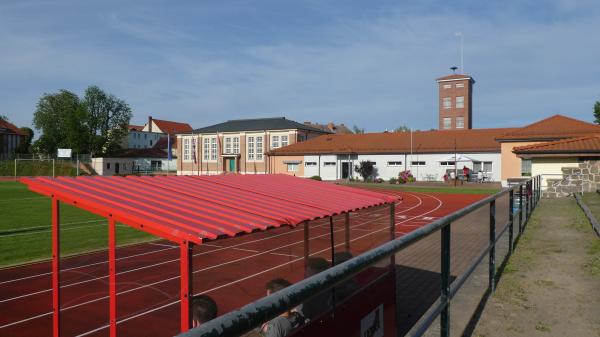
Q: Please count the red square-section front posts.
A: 3